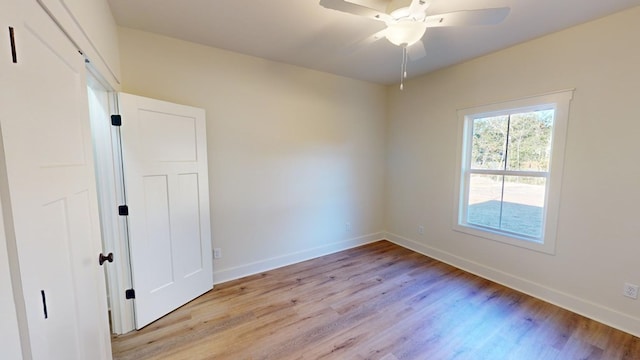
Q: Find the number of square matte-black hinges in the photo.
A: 3